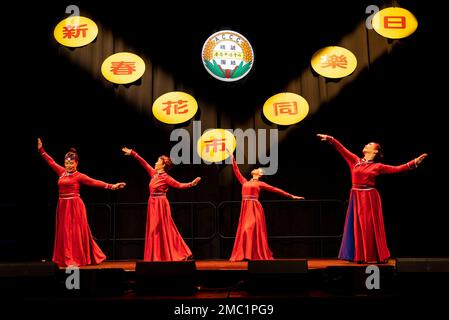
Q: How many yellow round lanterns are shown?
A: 7